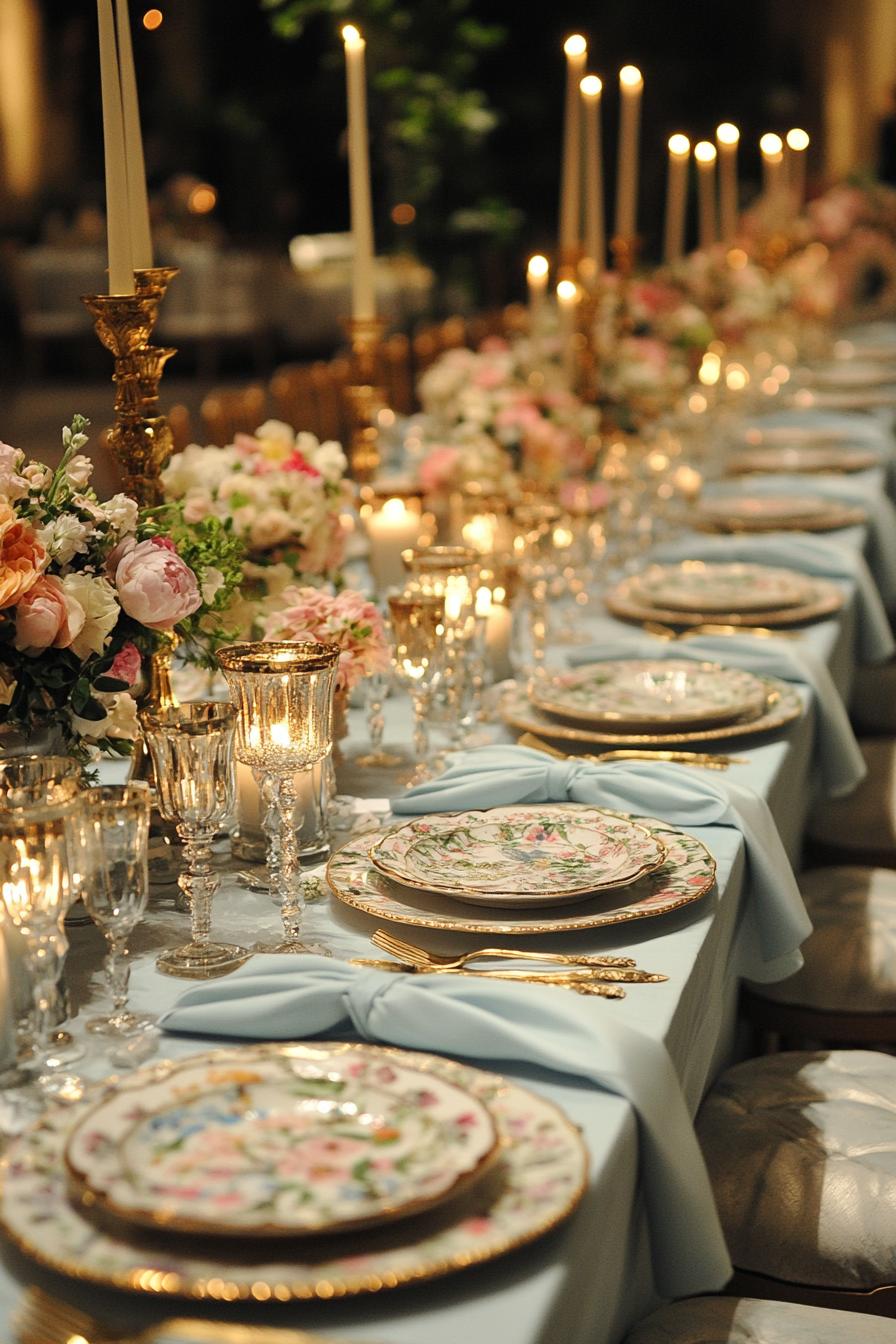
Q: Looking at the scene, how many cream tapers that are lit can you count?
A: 11